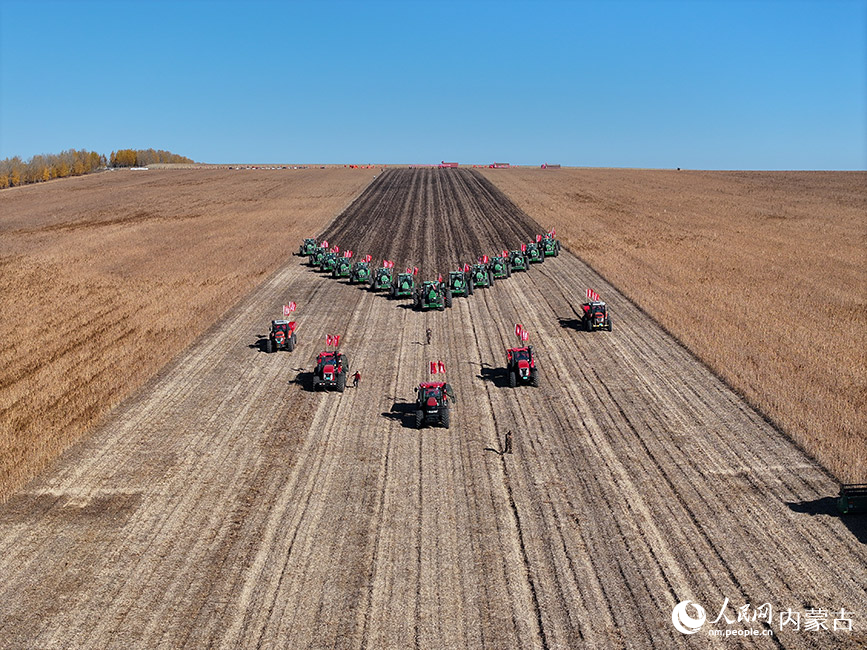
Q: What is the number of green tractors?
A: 14